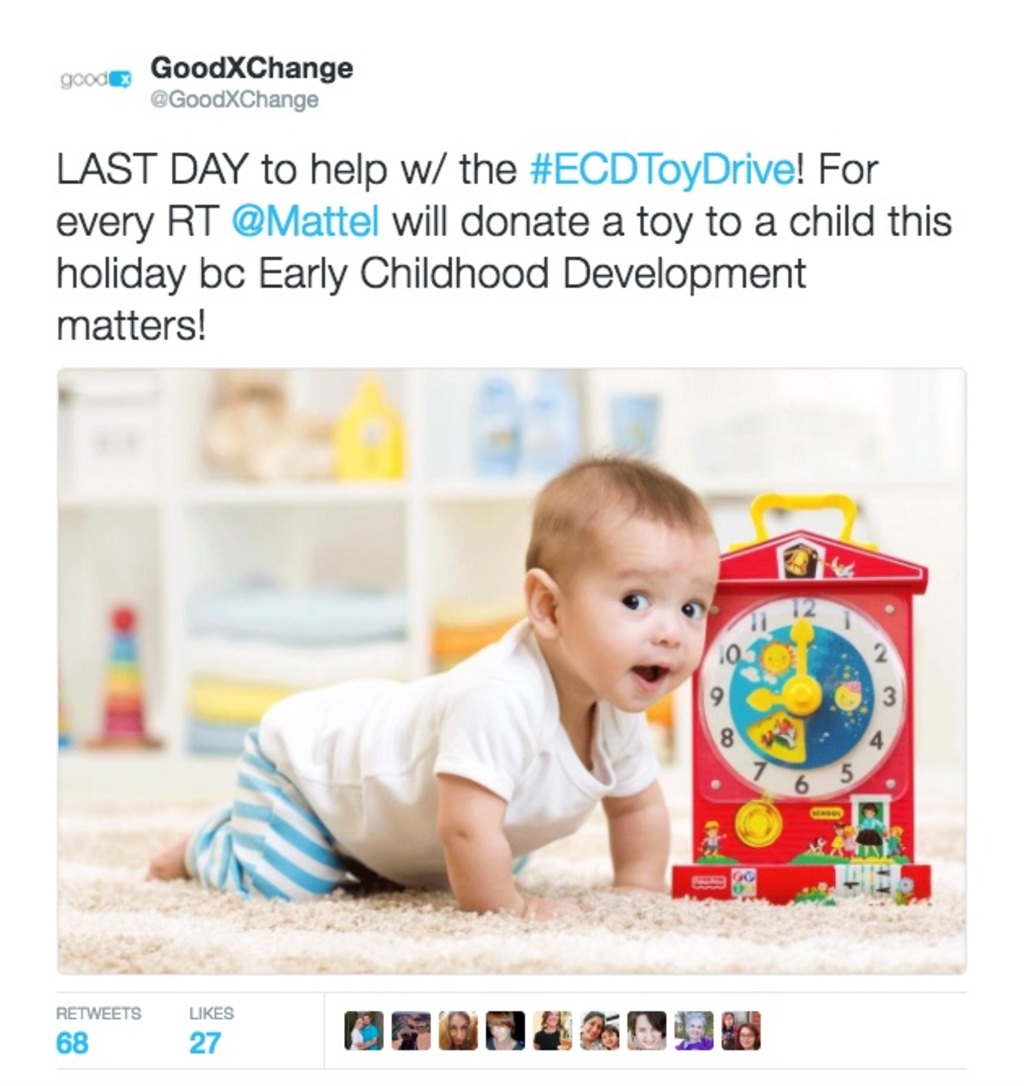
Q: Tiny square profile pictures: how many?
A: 9